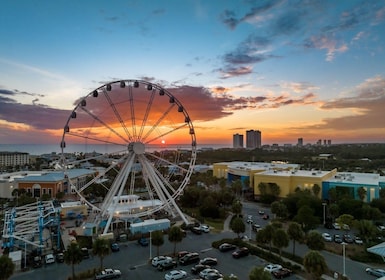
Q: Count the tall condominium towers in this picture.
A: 2